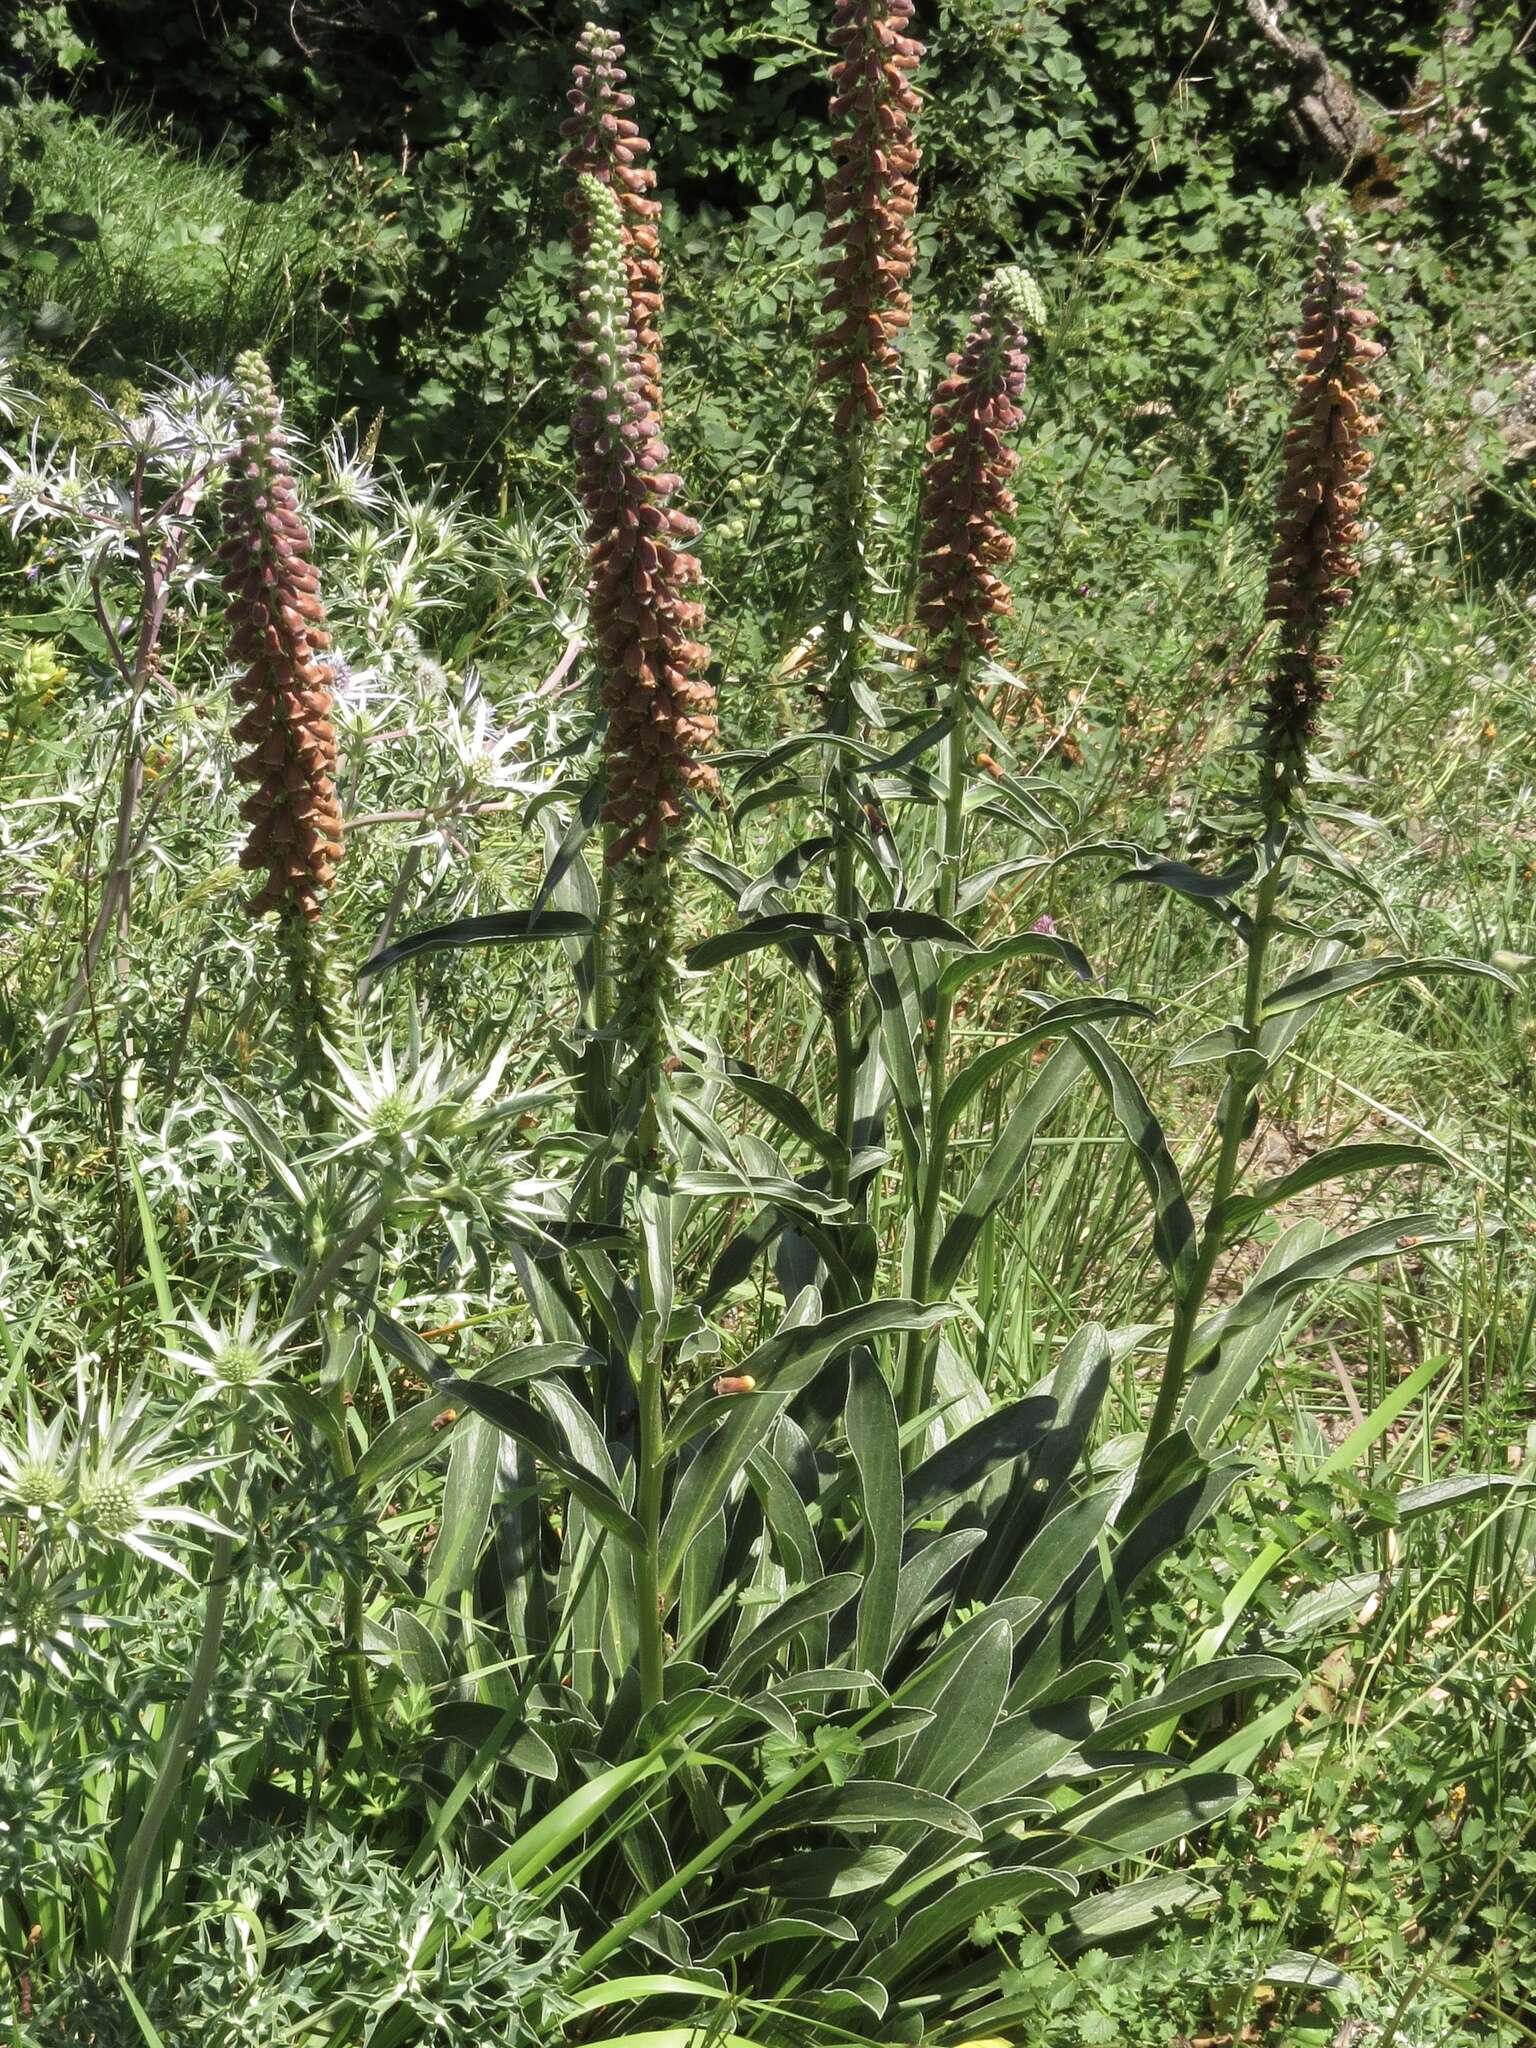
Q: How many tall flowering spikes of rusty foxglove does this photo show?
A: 6